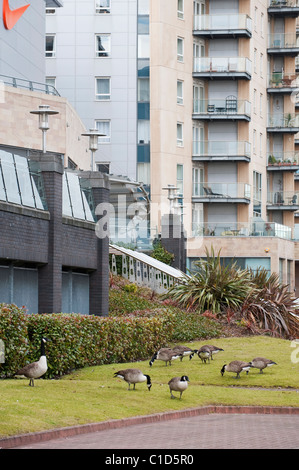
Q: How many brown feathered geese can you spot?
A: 9